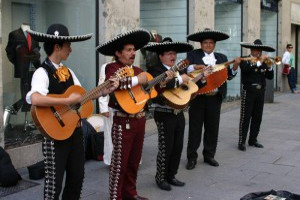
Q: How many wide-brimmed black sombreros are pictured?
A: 5